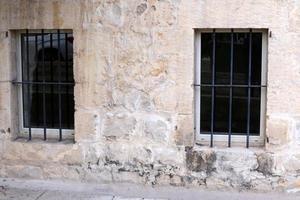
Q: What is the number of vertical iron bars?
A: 6